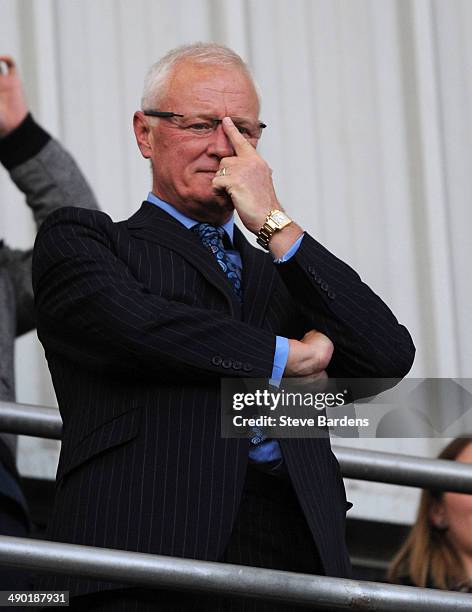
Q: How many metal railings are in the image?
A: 2